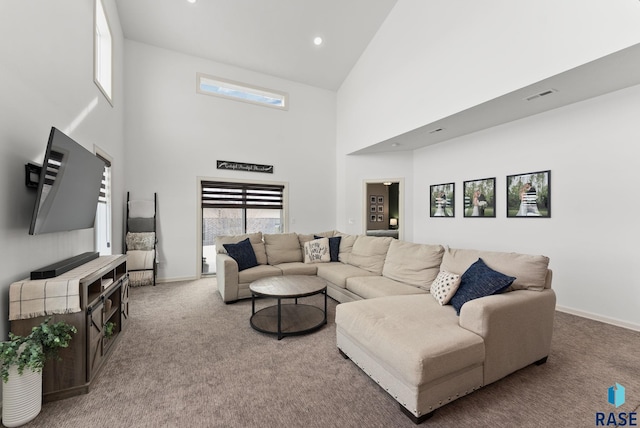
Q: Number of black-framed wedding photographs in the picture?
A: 3